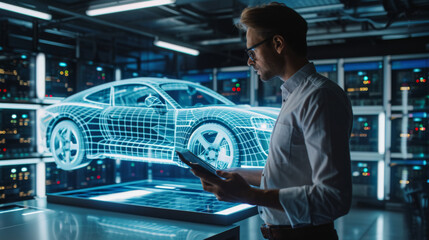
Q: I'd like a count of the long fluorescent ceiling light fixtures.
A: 3